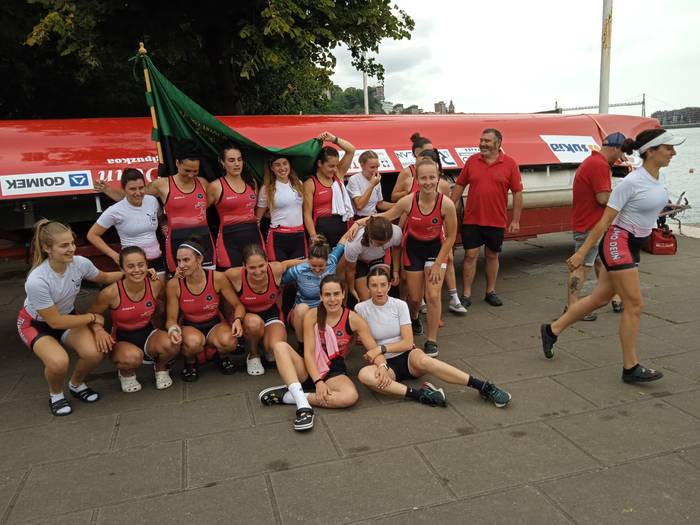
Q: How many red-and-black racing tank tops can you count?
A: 9